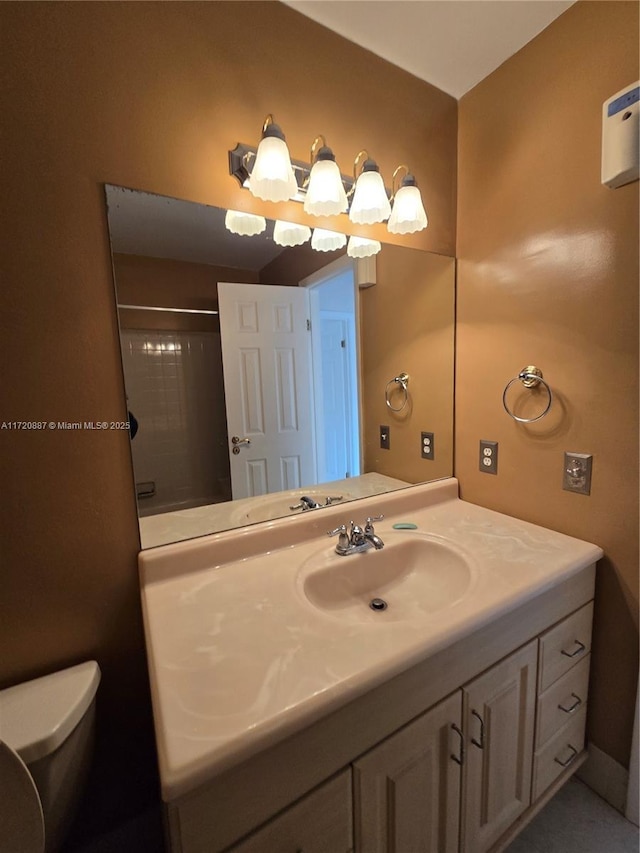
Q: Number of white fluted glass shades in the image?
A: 4